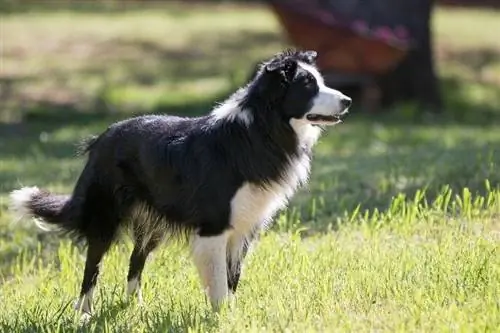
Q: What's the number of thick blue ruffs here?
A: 0